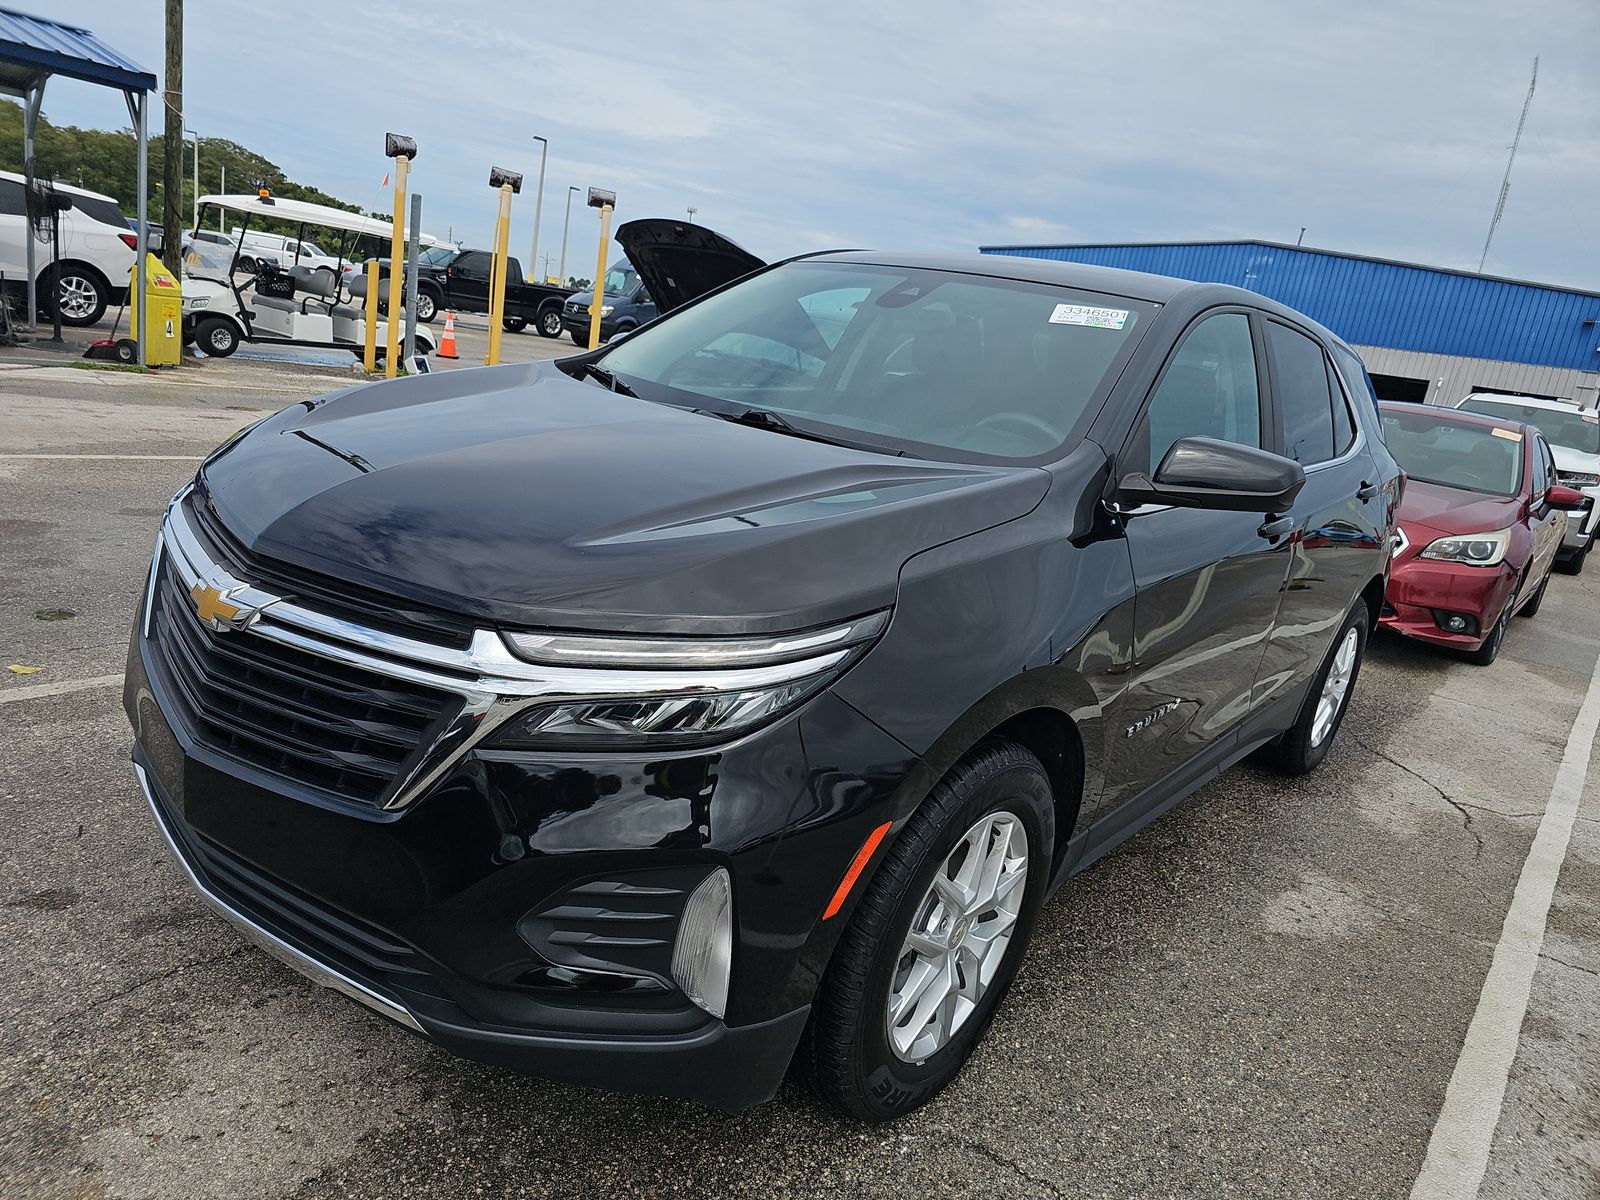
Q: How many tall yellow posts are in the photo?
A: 3